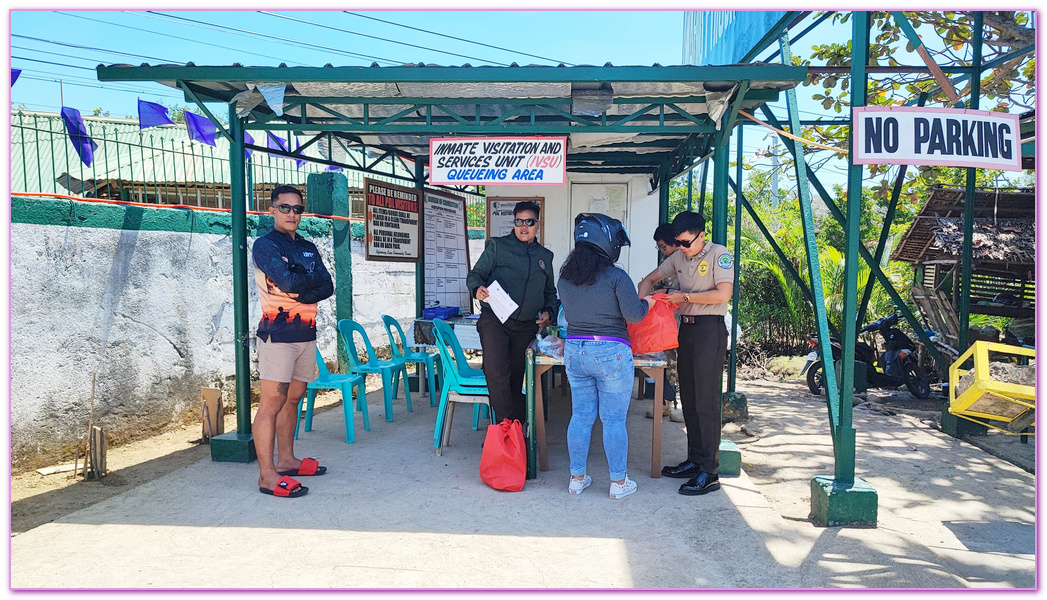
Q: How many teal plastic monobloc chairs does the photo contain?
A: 5